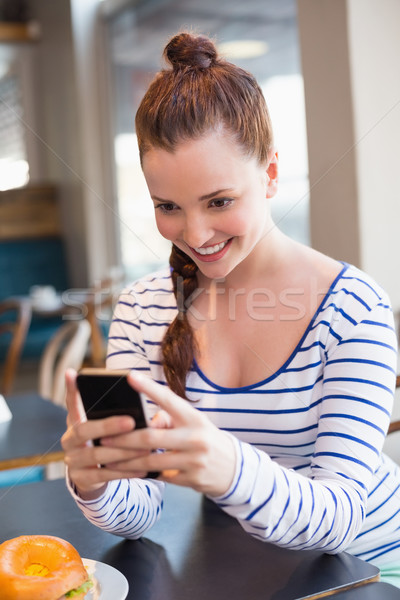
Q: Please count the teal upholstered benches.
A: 1